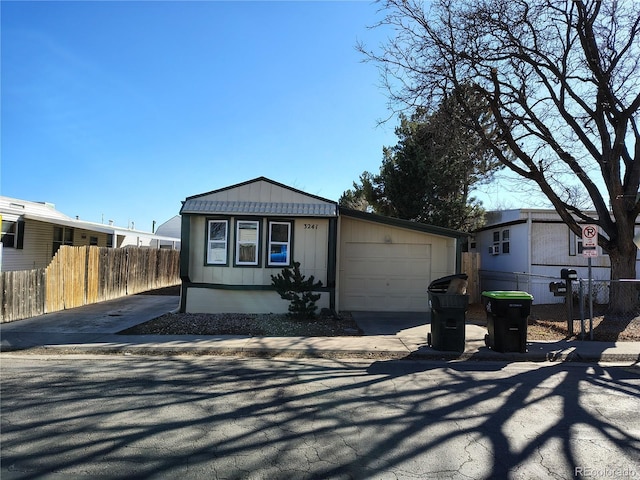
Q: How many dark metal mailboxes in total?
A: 2